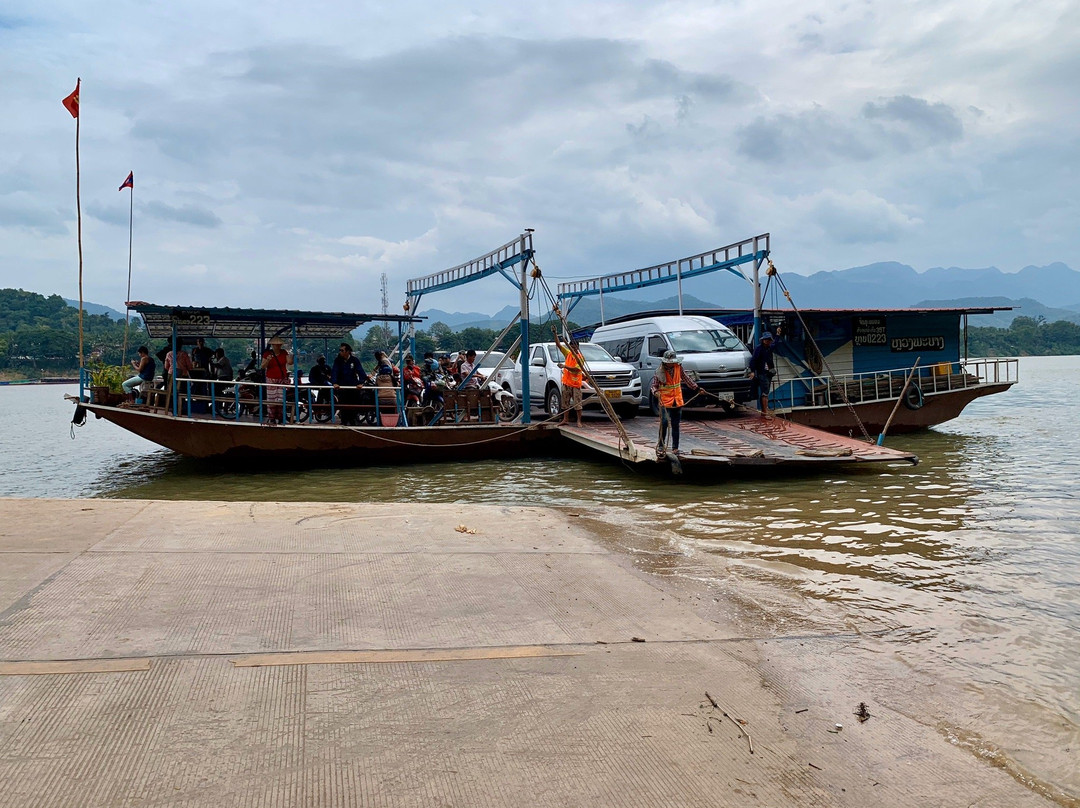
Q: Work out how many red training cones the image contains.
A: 0